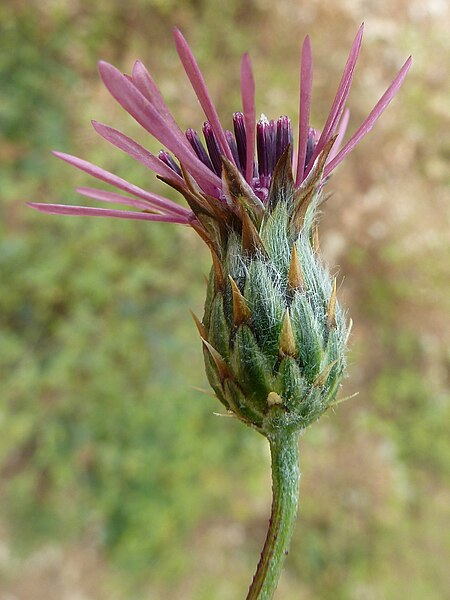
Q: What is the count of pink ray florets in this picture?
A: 12